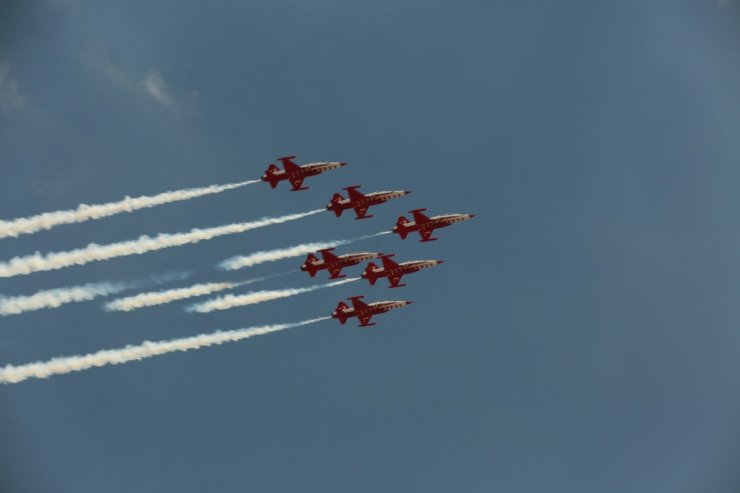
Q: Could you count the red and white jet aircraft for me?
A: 6